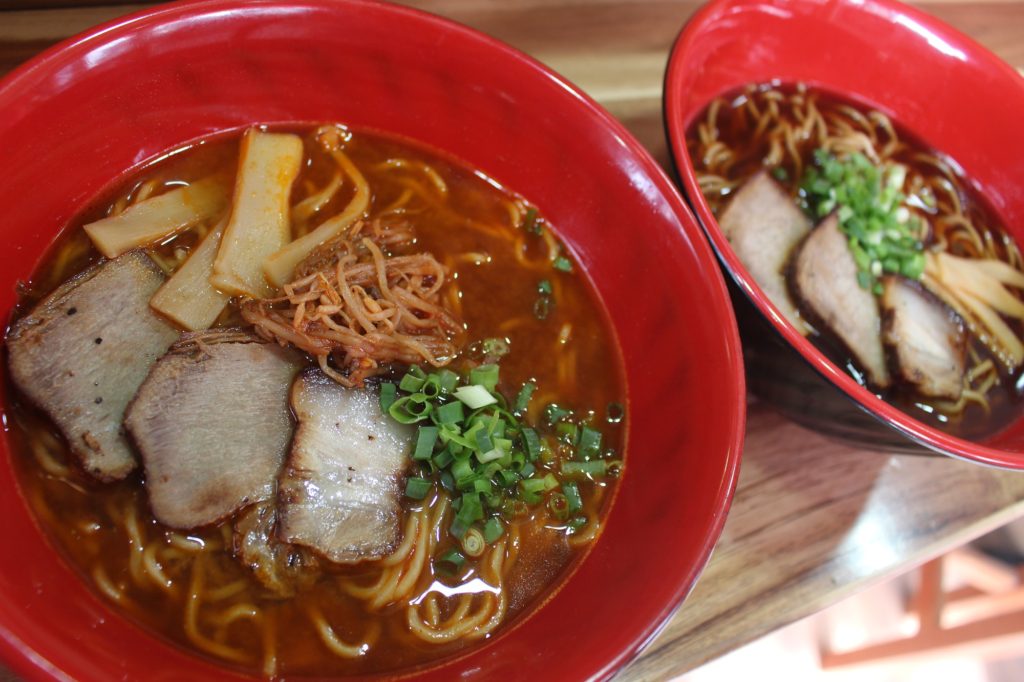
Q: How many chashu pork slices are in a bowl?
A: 3